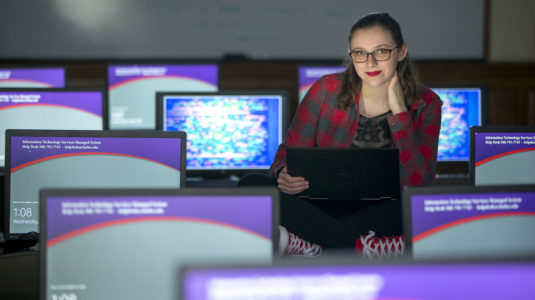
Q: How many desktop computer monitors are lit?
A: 11